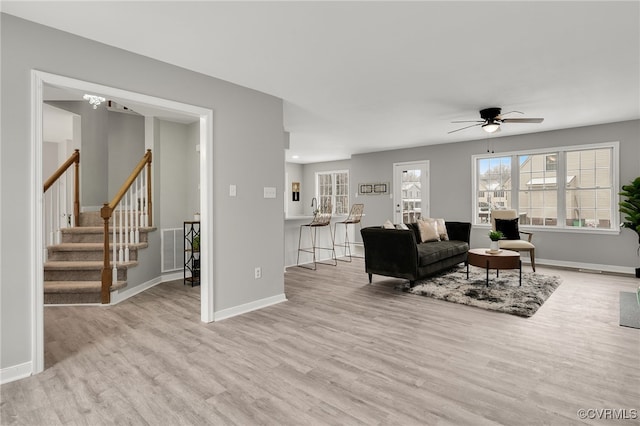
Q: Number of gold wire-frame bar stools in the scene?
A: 2